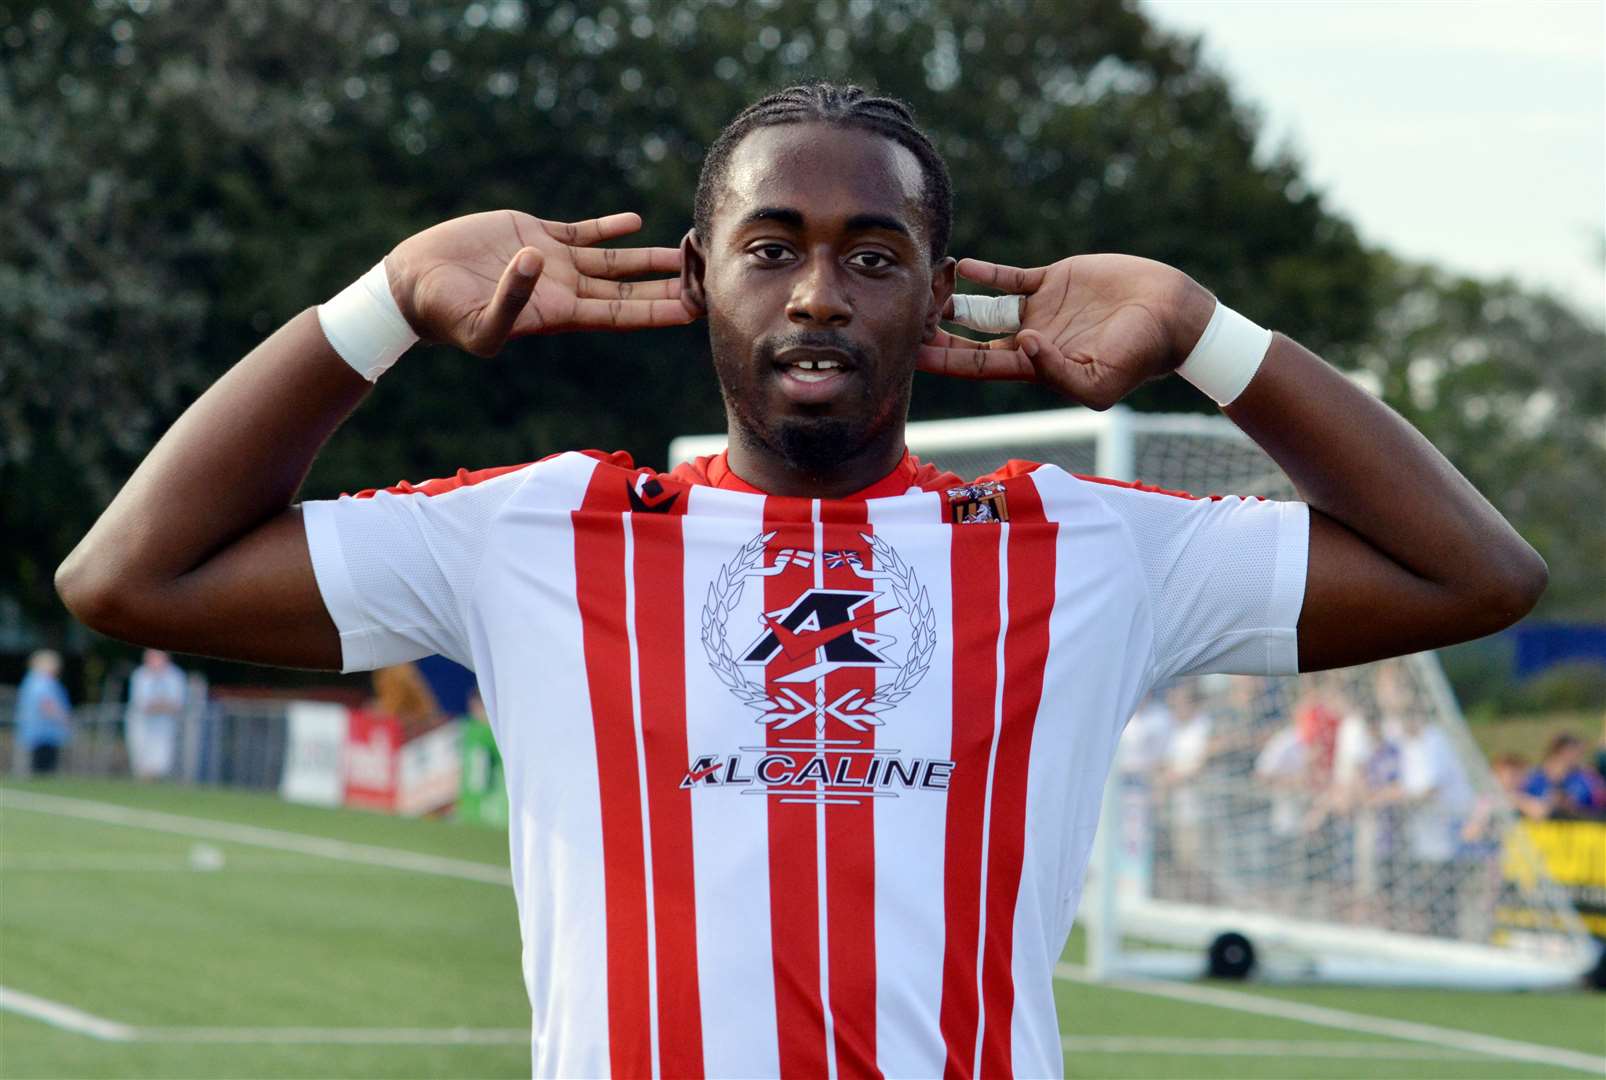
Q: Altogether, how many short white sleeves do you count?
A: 2